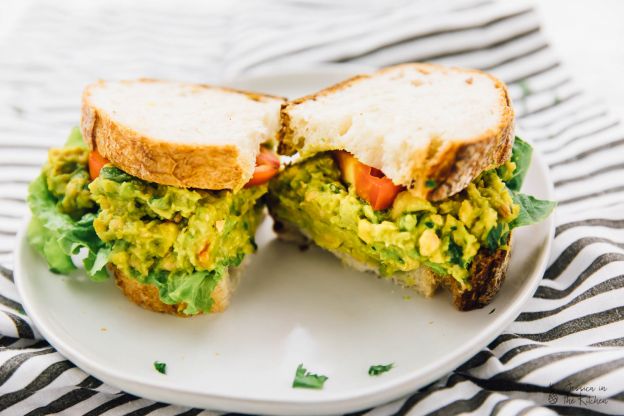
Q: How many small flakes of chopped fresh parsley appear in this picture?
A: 3